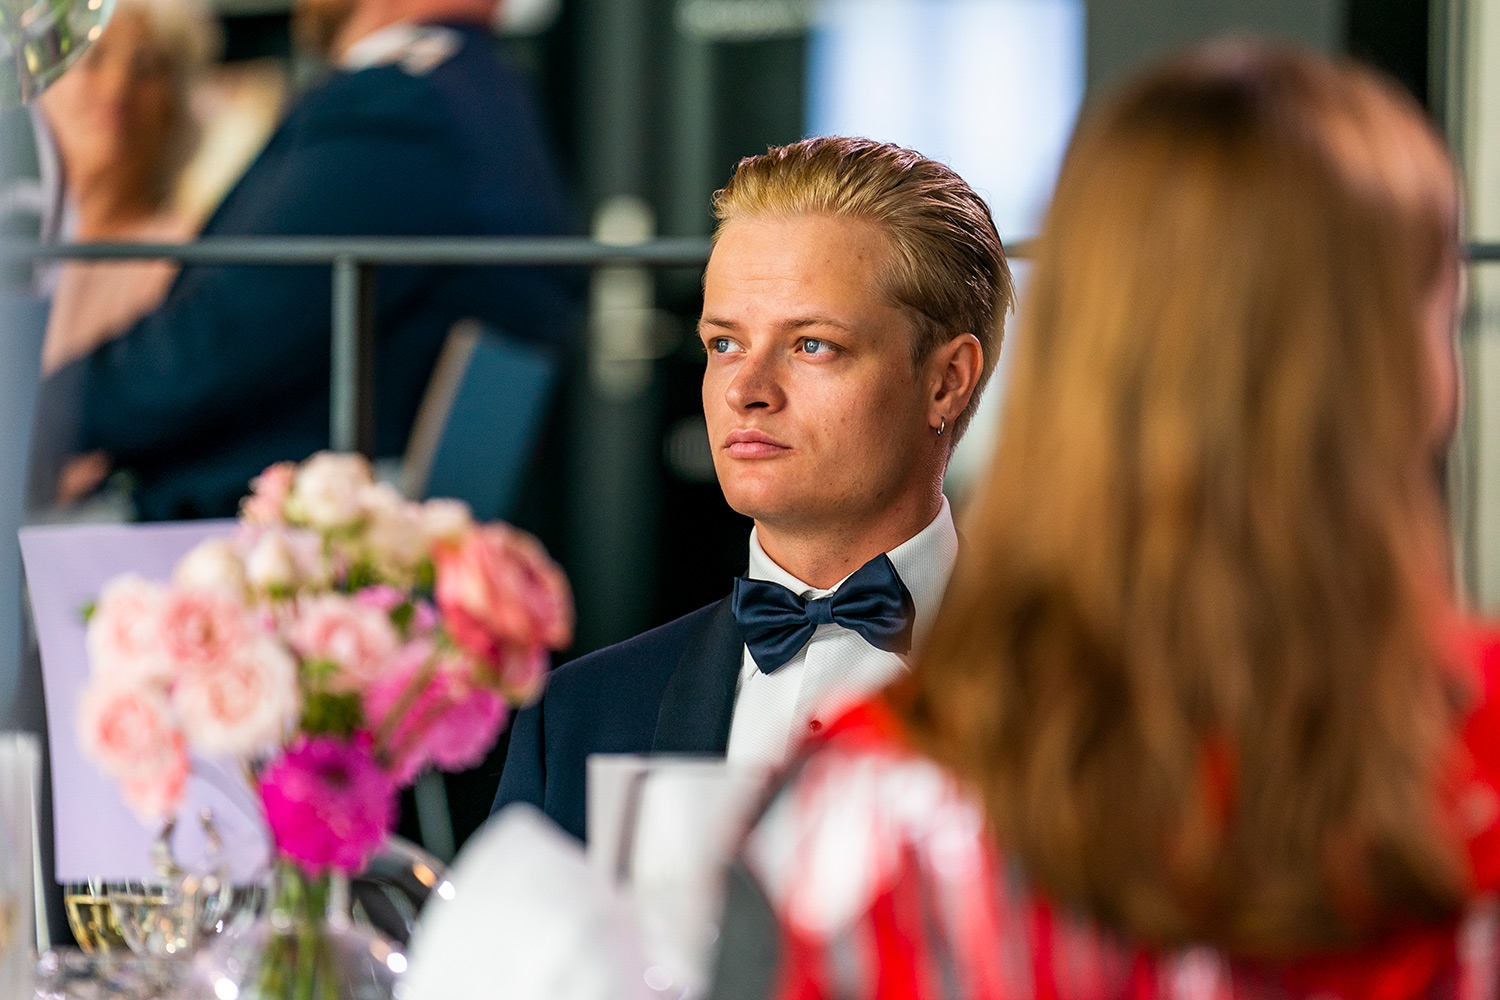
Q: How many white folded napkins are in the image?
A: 1